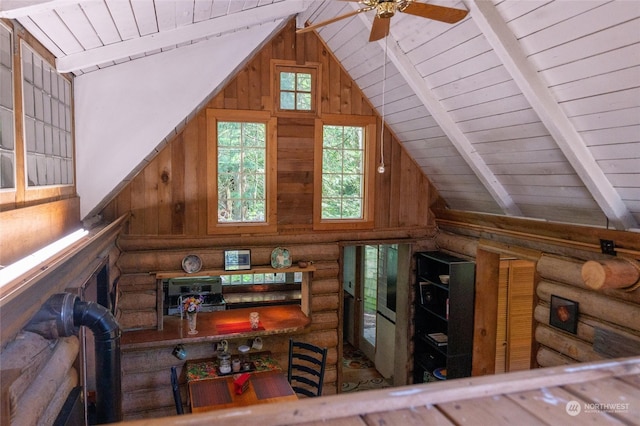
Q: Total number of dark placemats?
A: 2